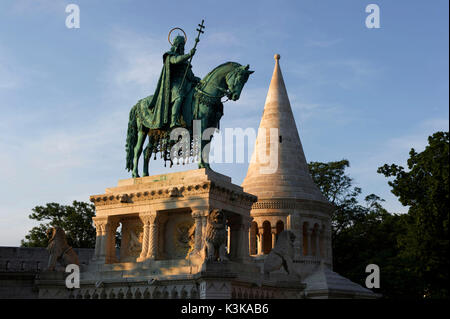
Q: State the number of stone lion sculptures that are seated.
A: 3